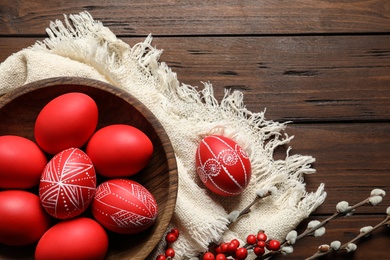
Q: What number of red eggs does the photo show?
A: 8